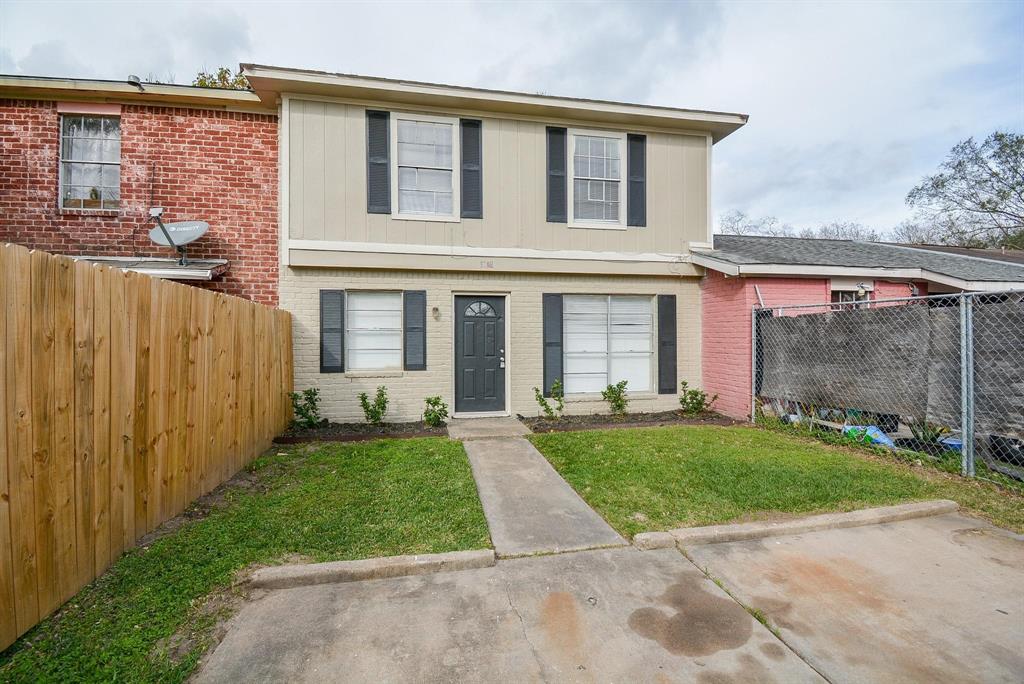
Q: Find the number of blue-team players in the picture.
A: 0